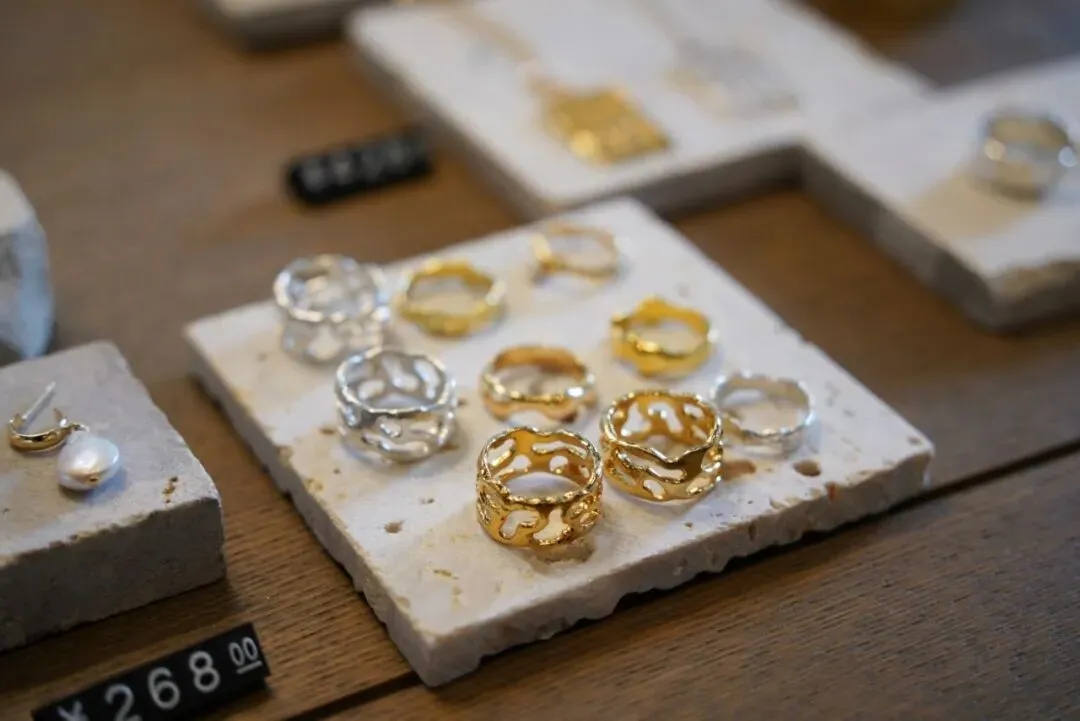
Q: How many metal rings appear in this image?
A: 10